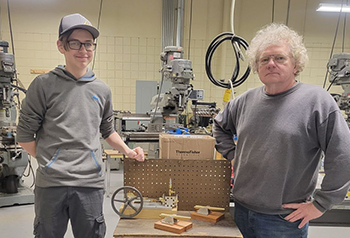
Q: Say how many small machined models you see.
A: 3